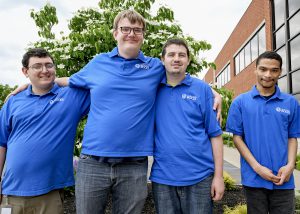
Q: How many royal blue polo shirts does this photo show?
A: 4